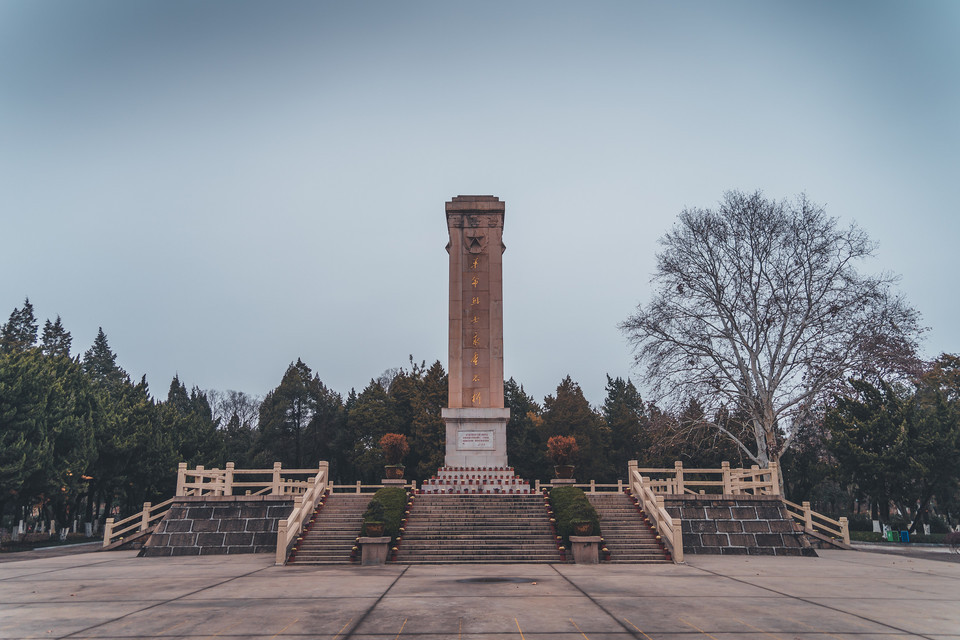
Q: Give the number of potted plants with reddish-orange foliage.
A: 2